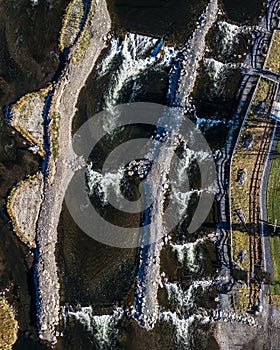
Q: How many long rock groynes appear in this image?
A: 2